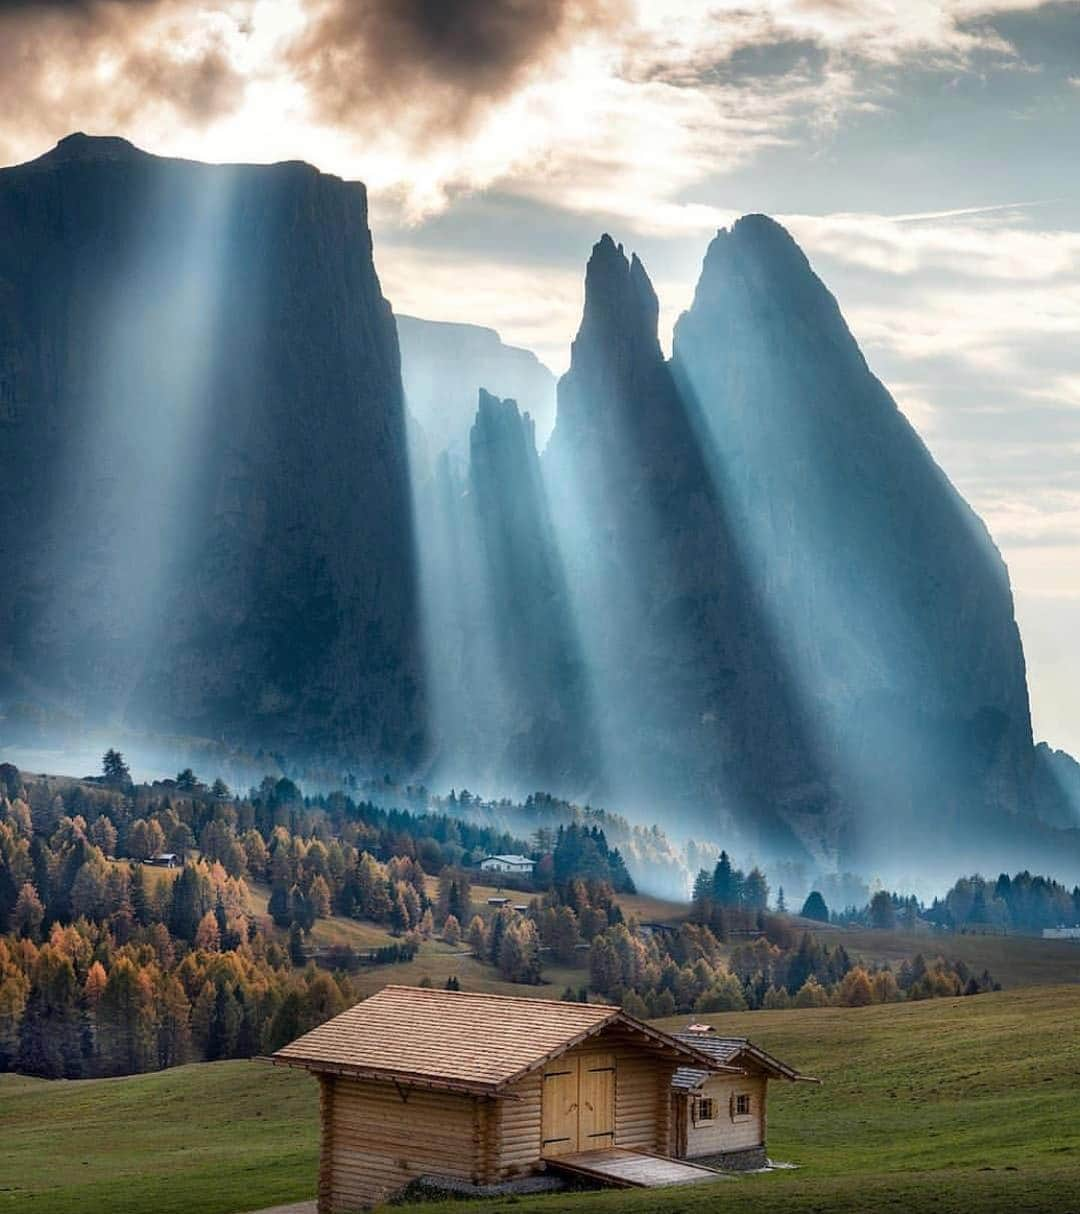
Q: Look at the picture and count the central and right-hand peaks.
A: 3